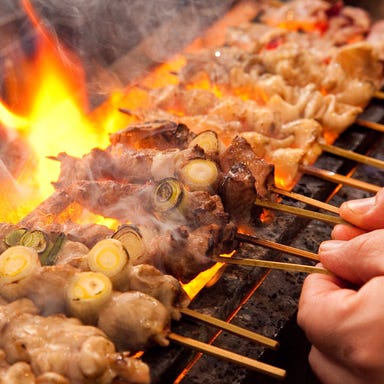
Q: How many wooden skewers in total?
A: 10